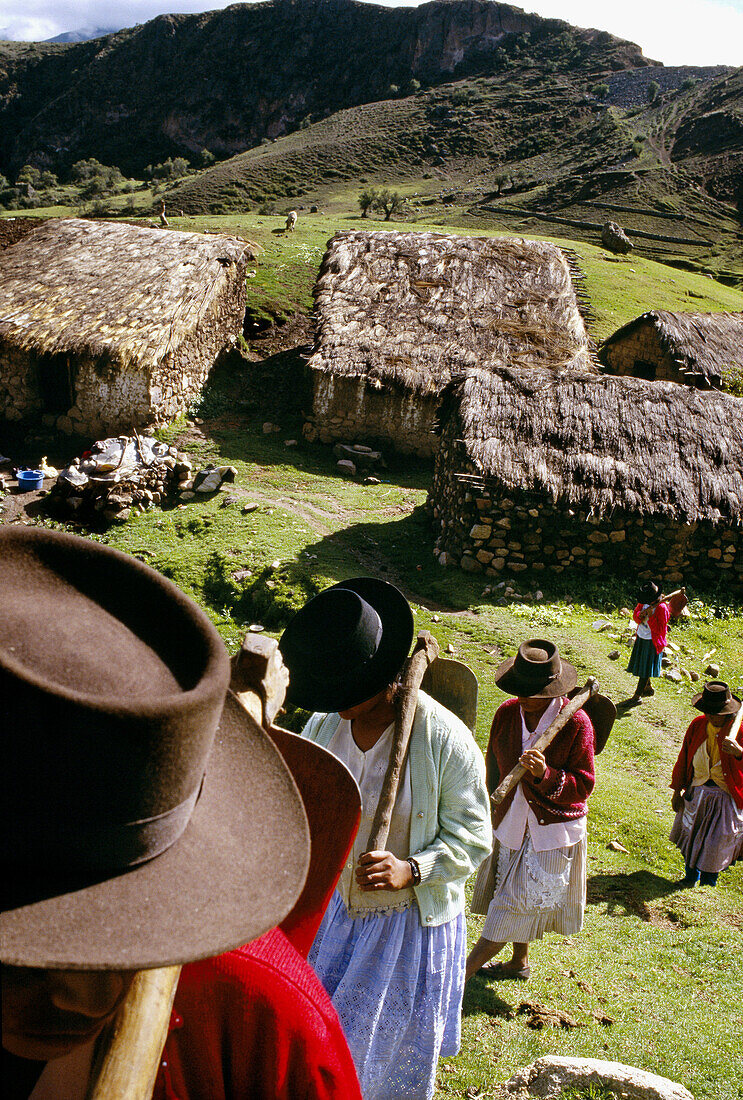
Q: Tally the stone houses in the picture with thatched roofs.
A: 4